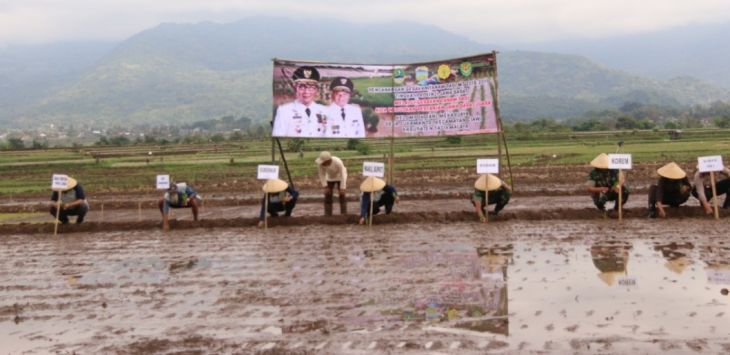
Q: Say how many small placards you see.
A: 7